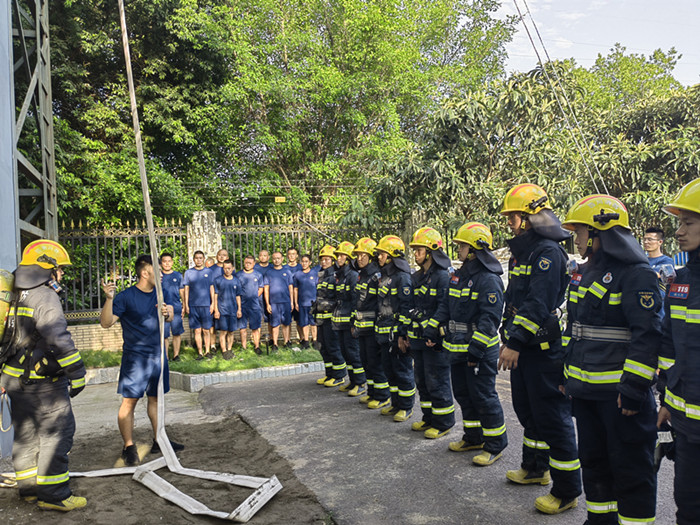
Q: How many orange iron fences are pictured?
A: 0